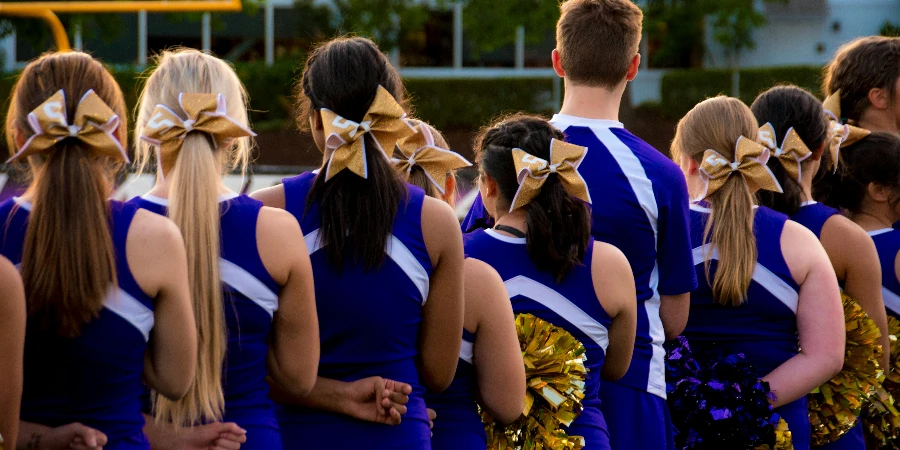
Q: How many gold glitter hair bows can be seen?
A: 8